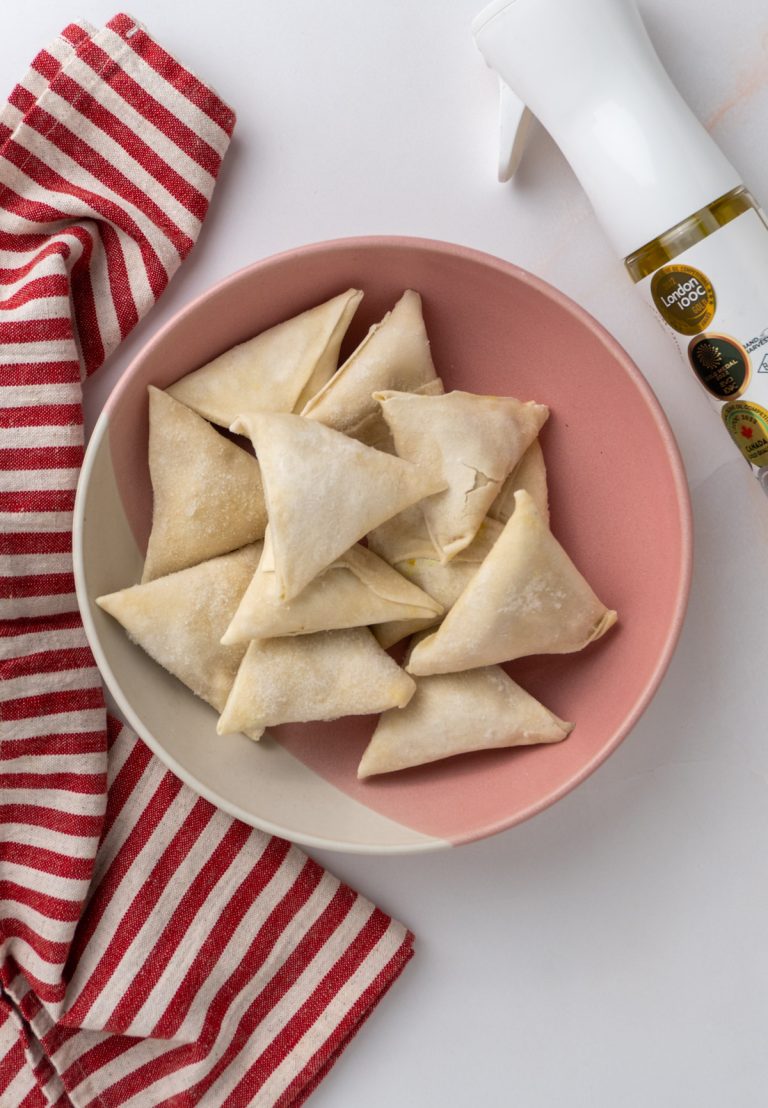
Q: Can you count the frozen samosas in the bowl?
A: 12